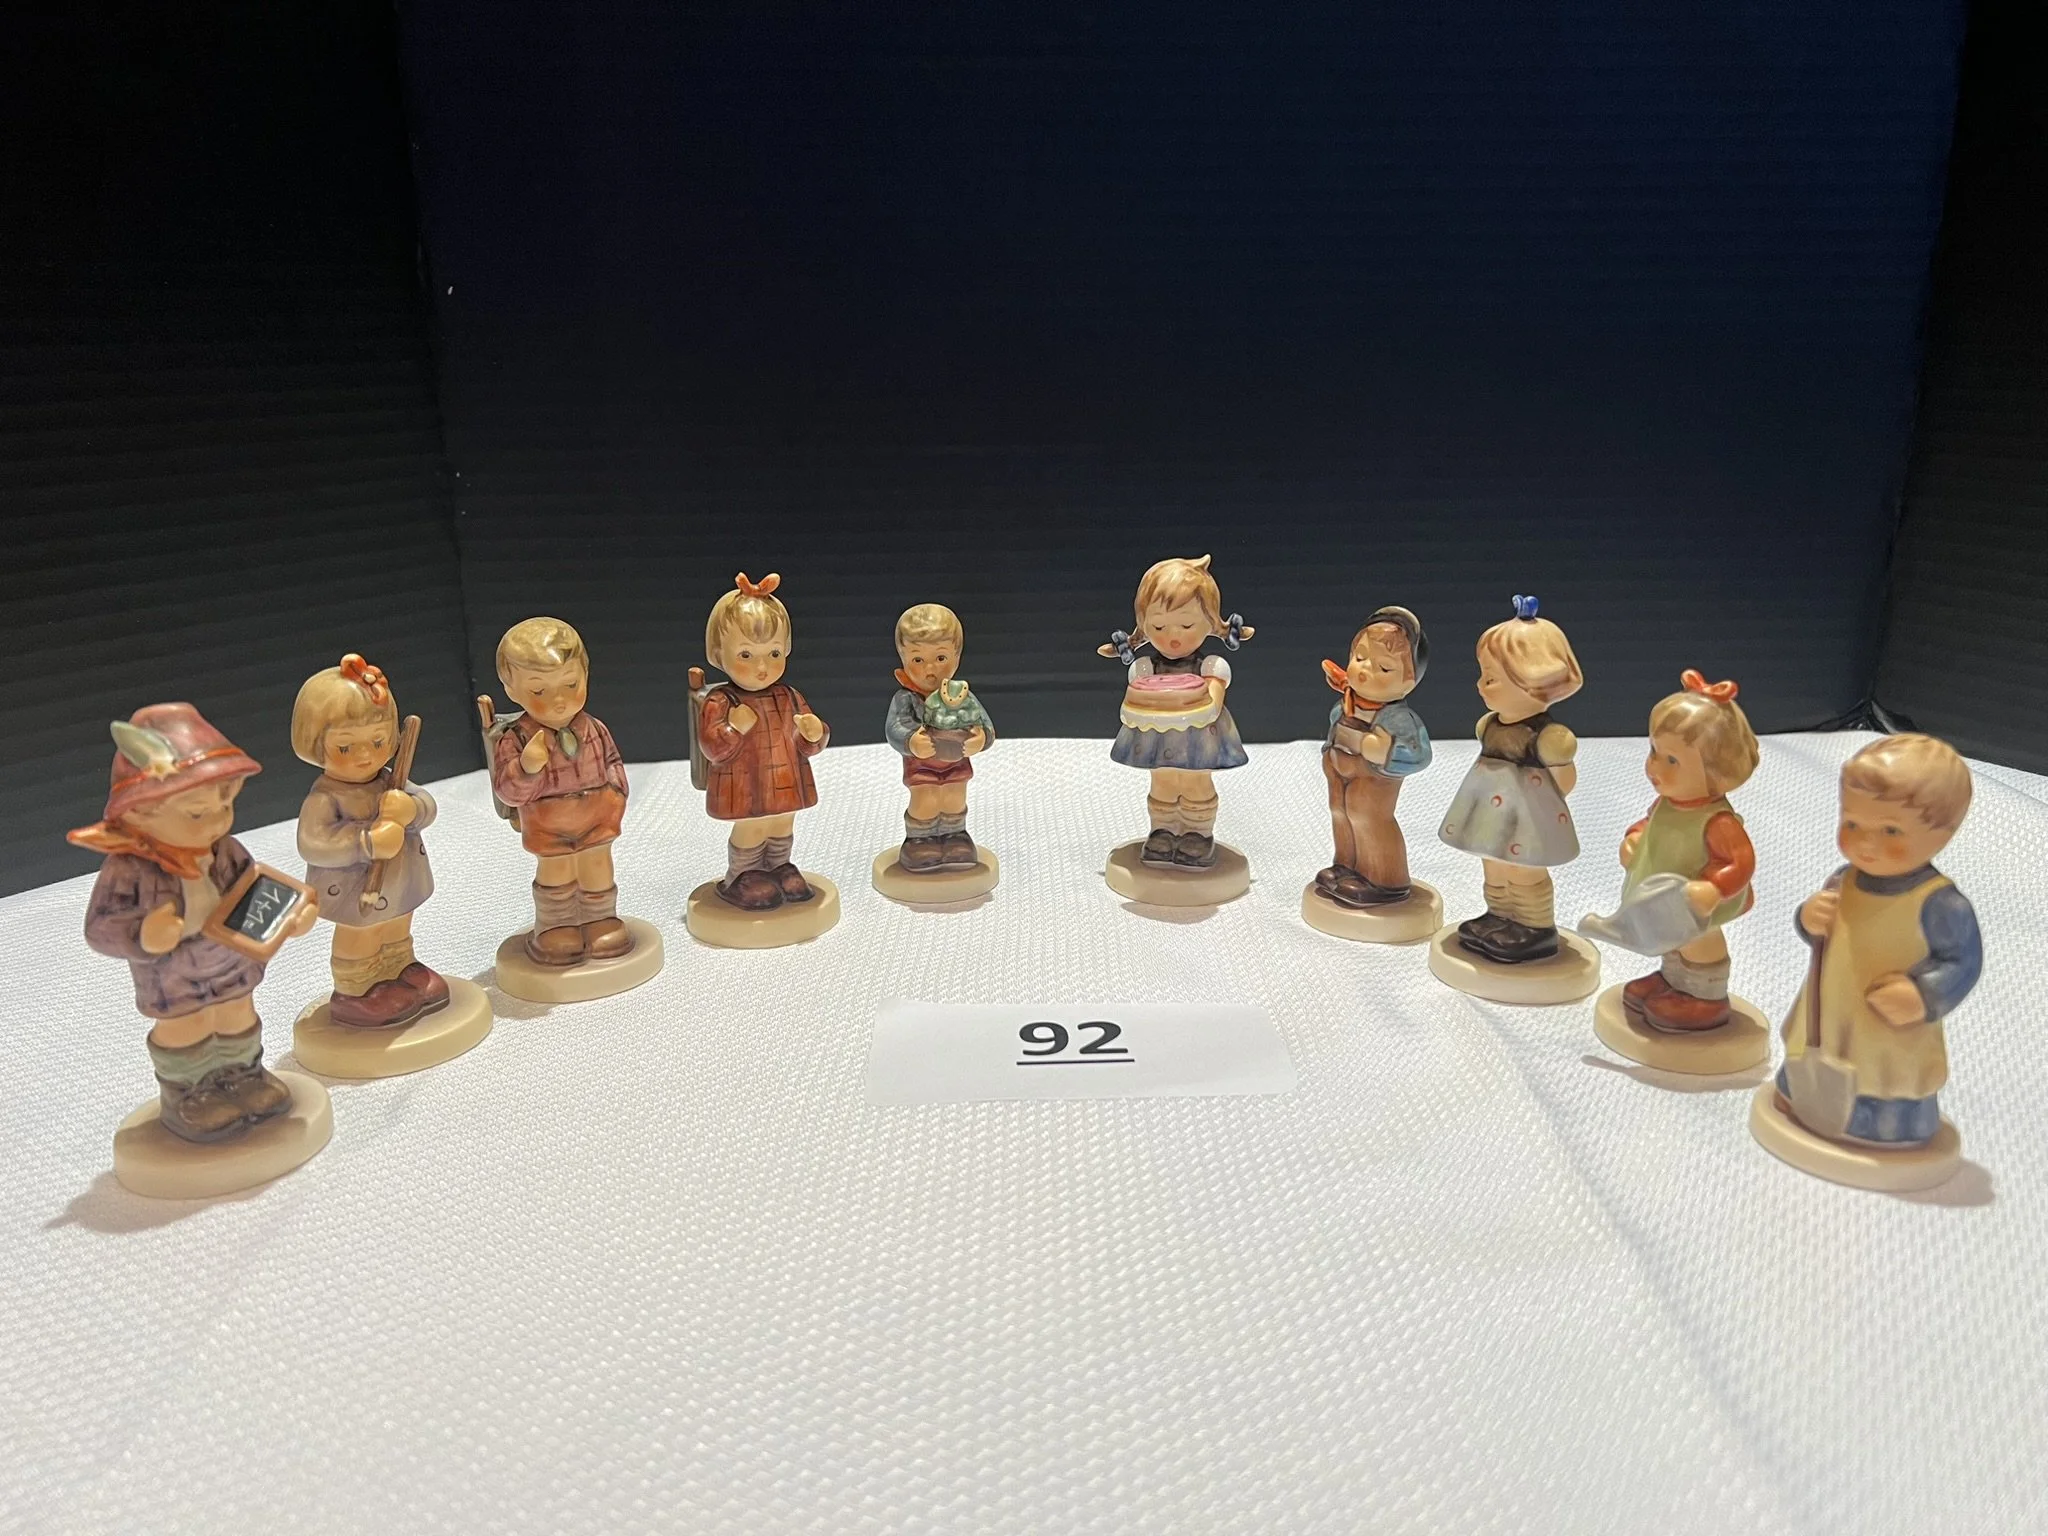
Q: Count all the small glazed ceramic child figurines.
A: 10